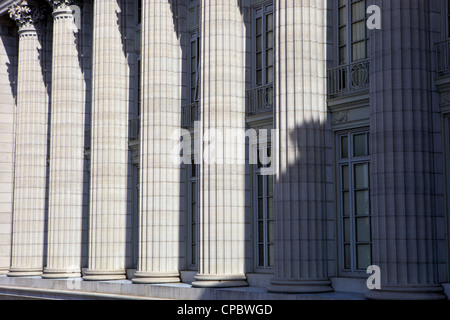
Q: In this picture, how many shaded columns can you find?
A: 2